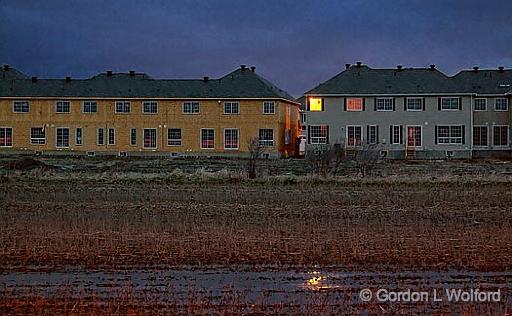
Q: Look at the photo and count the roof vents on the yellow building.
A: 8